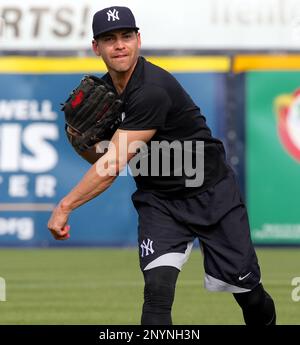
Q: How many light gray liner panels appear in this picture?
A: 2